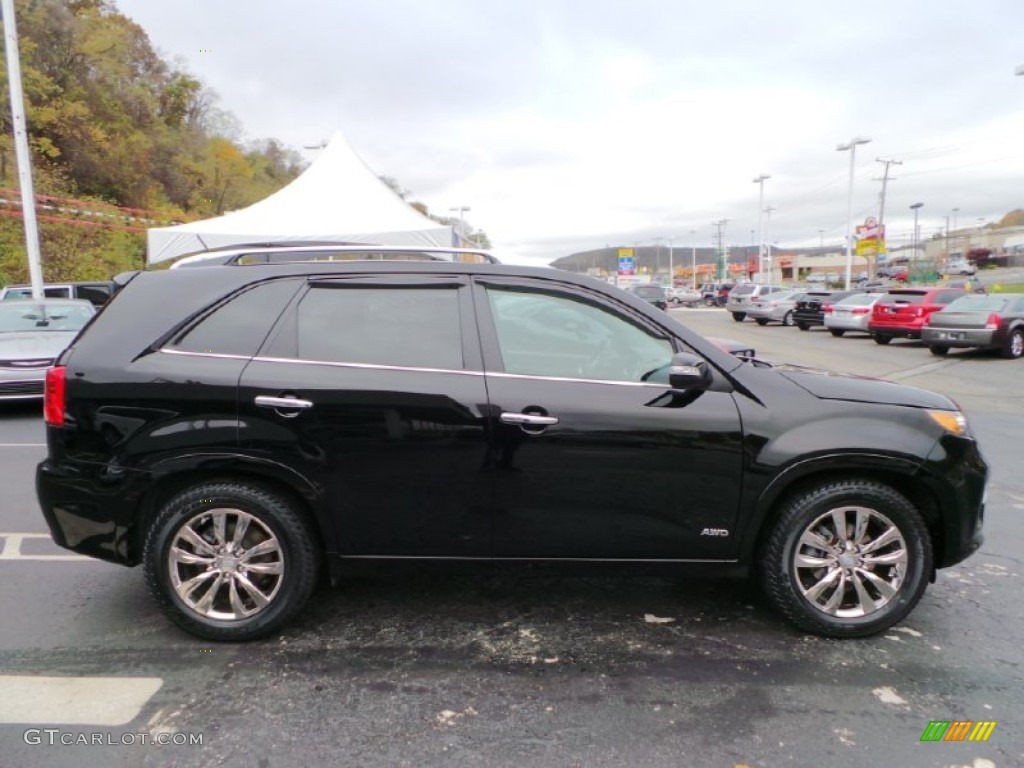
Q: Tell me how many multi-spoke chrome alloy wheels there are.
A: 2